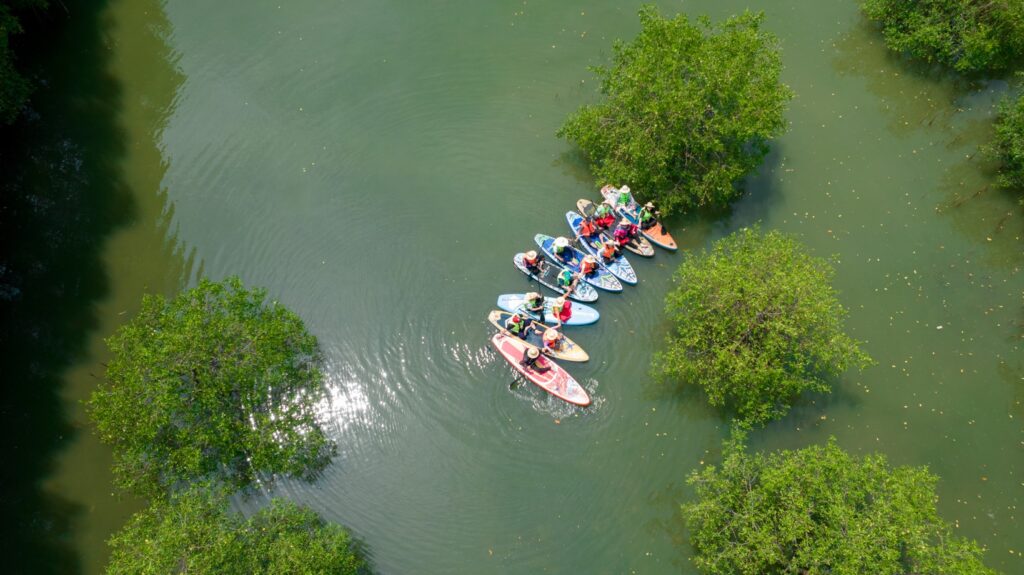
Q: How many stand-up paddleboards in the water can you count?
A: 8